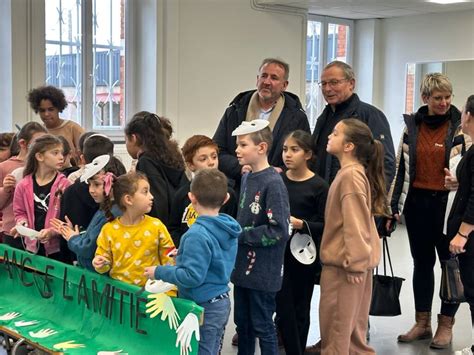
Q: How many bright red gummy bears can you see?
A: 0